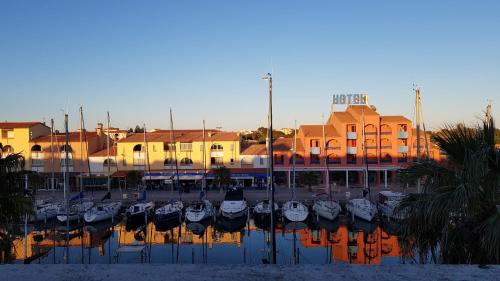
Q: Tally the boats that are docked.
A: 12